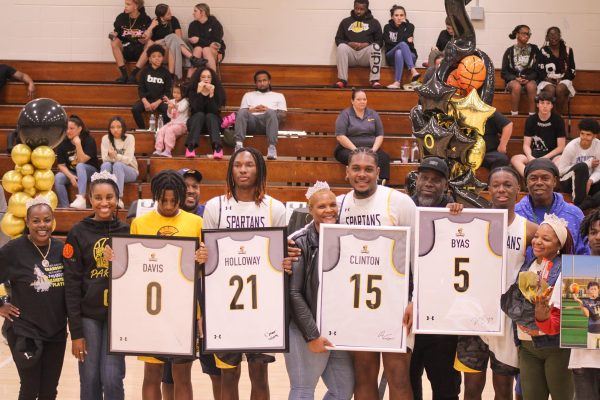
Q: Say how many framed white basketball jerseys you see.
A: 4